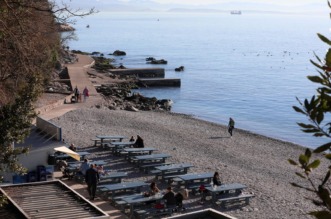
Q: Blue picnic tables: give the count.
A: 12